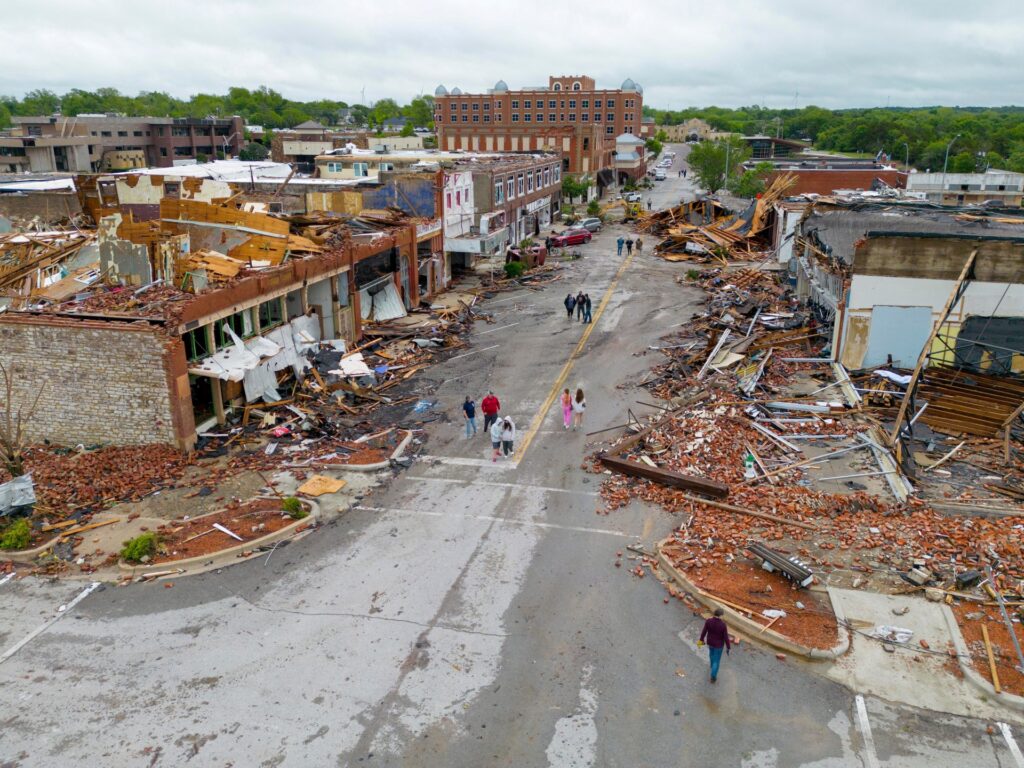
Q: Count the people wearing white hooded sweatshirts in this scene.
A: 2